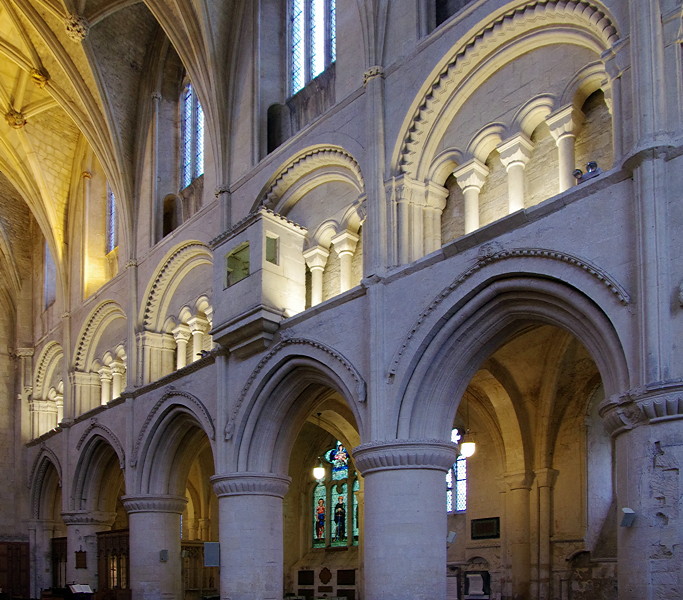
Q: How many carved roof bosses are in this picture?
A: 3